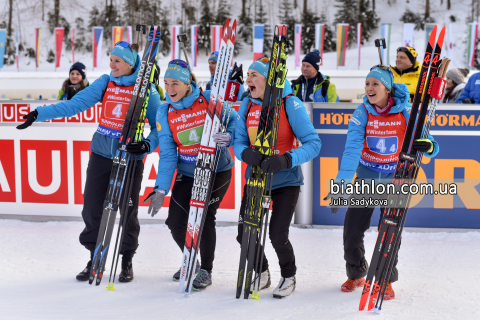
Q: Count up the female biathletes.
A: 4